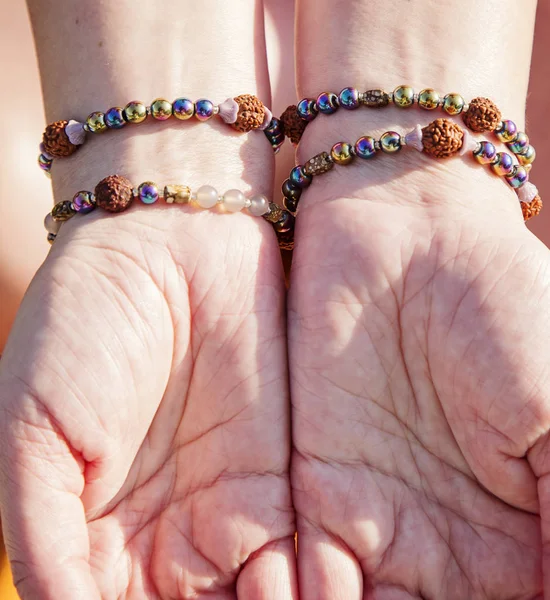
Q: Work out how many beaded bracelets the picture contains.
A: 4